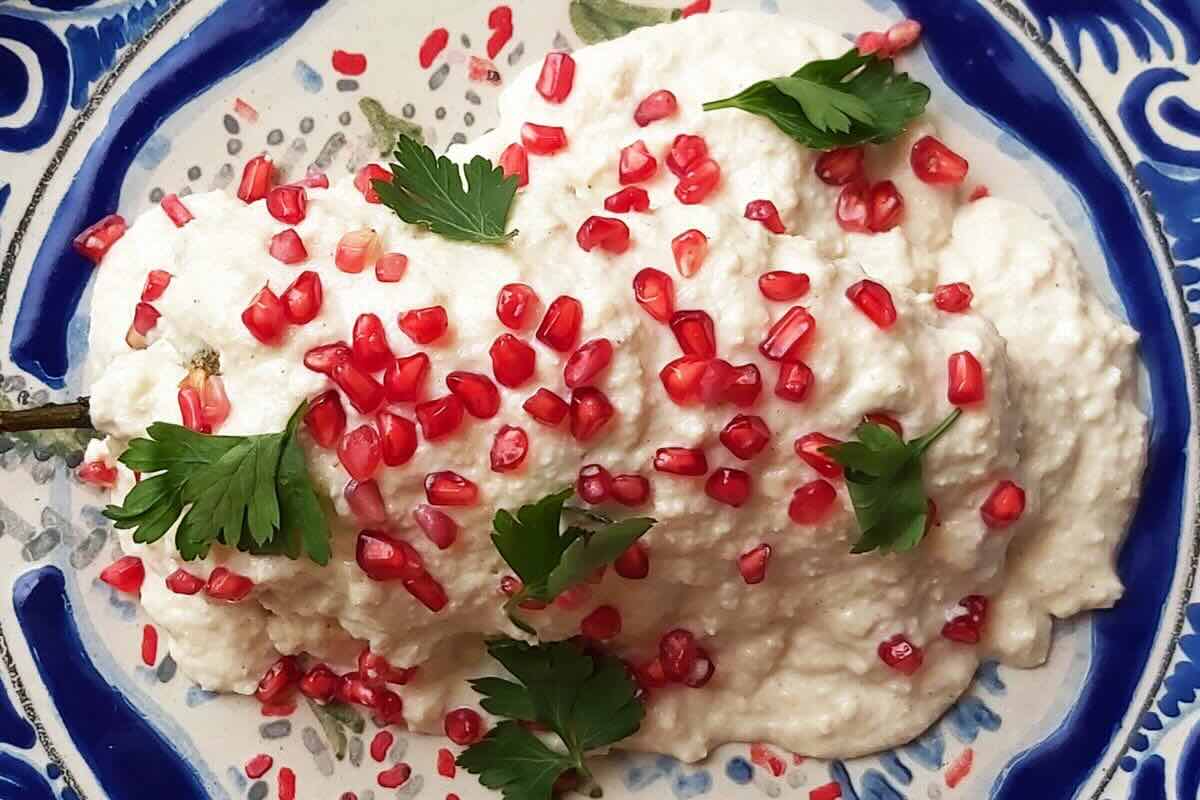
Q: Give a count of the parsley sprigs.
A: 6